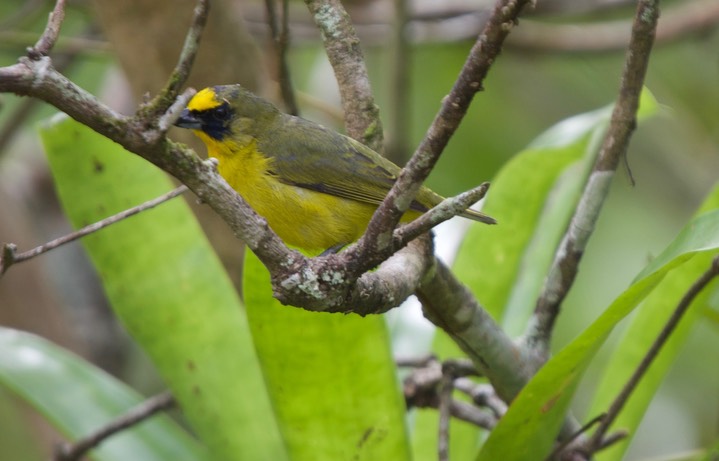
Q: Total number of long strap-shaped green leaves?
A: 6